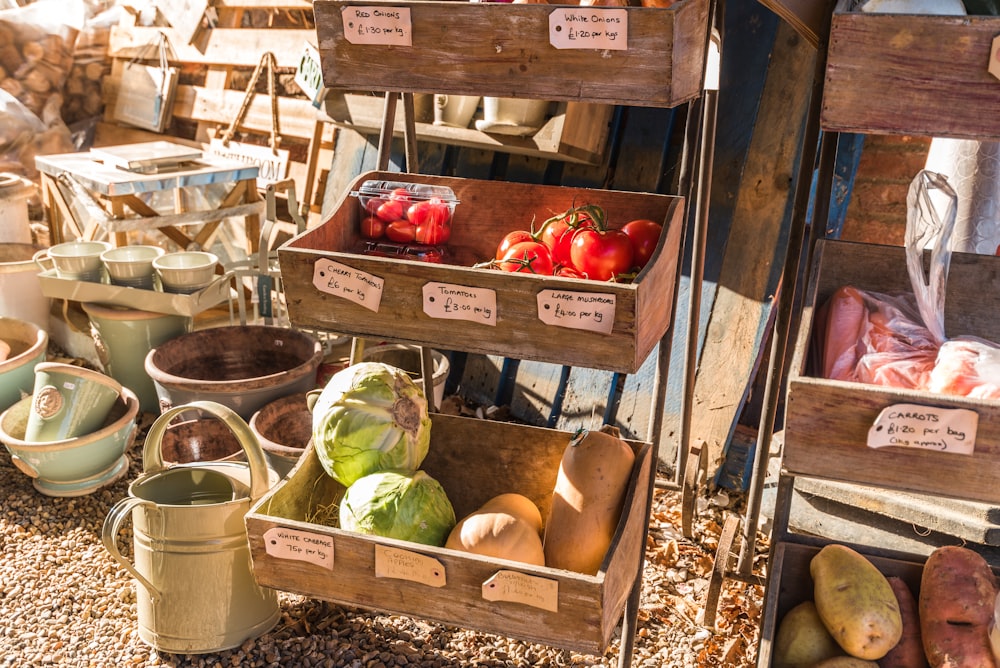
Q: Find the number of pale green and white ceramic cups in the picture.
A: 3